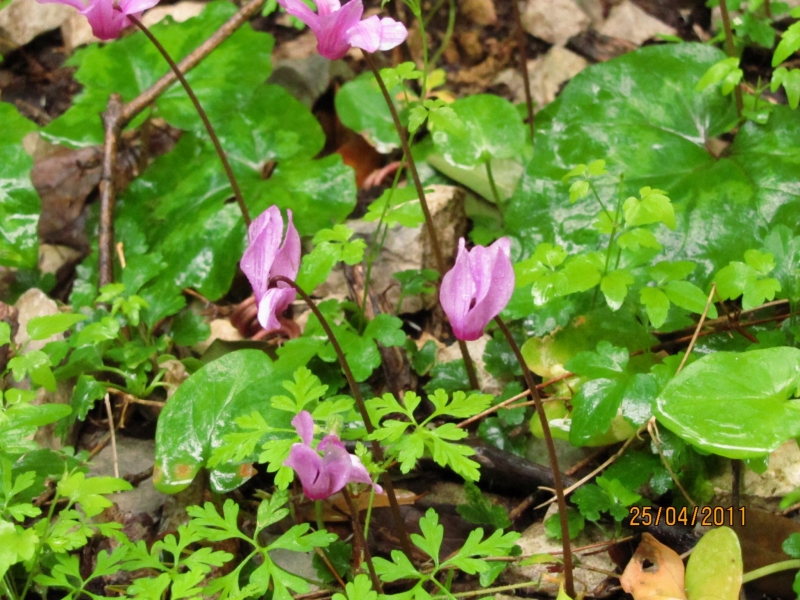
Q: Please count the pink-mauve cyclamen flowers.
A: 5